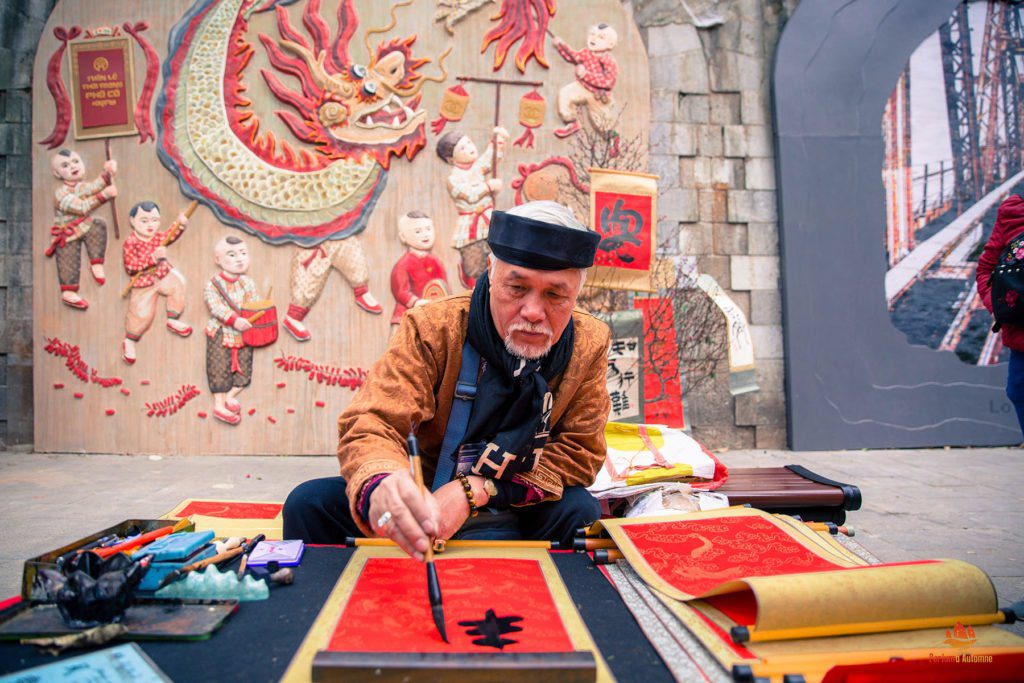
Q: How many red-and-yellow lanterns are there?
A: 2